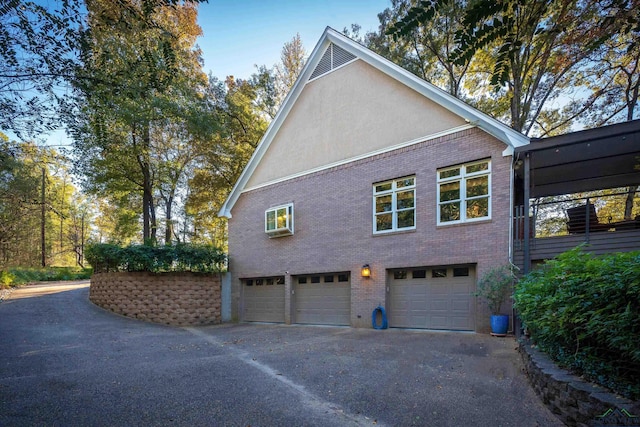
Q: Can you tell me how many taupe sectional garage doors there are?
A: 3